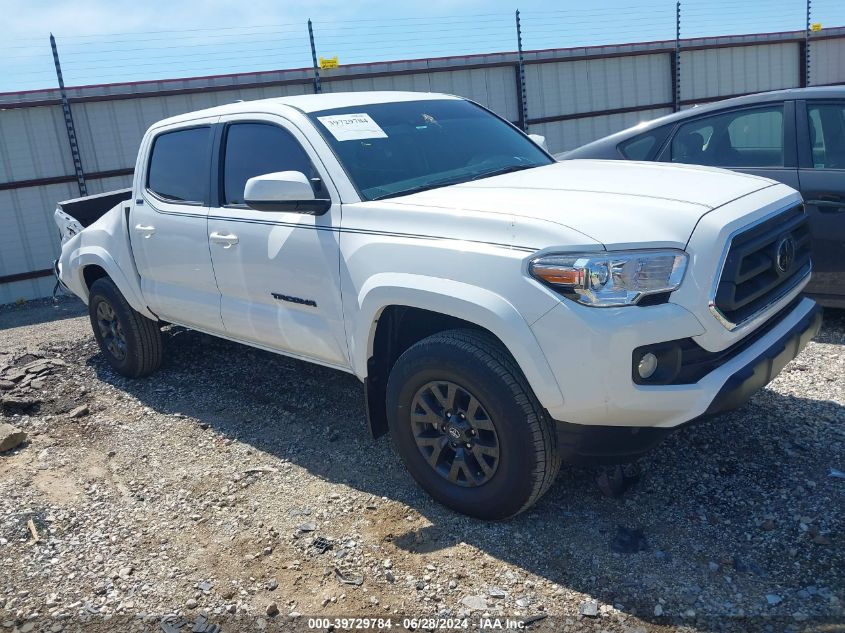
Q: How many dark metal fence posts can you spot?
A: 5